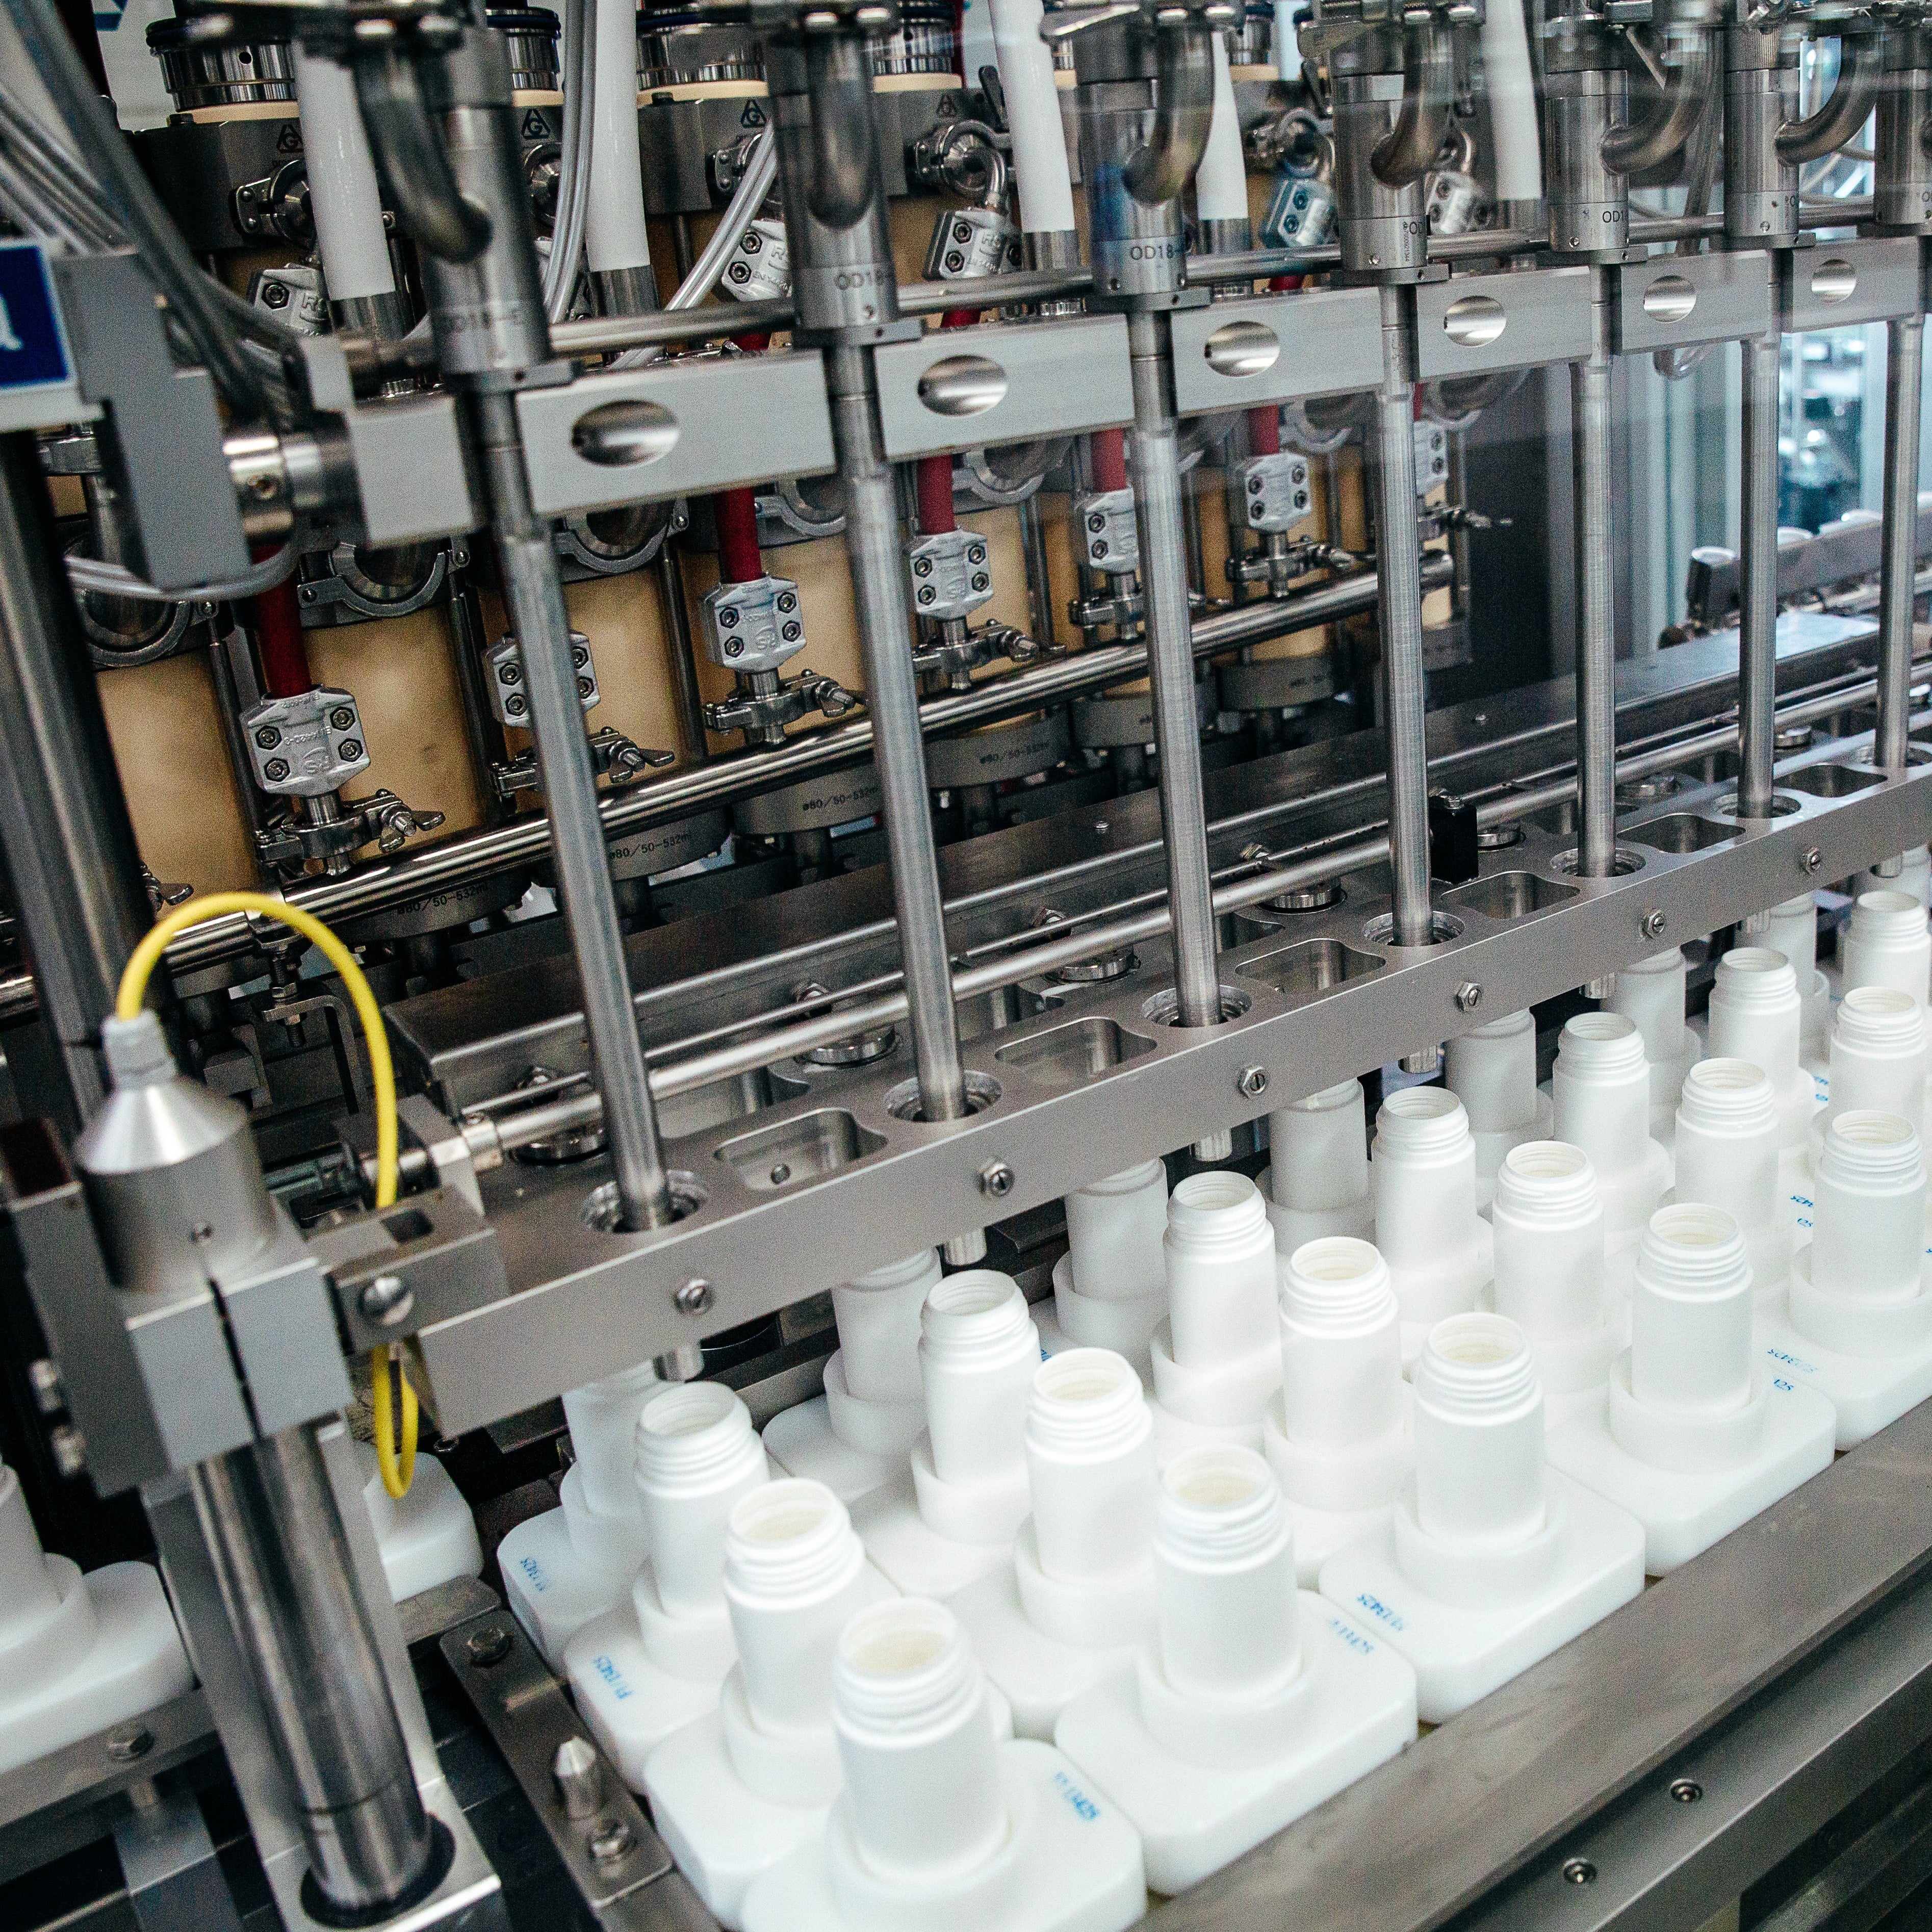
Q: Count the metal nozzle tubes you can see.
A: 7